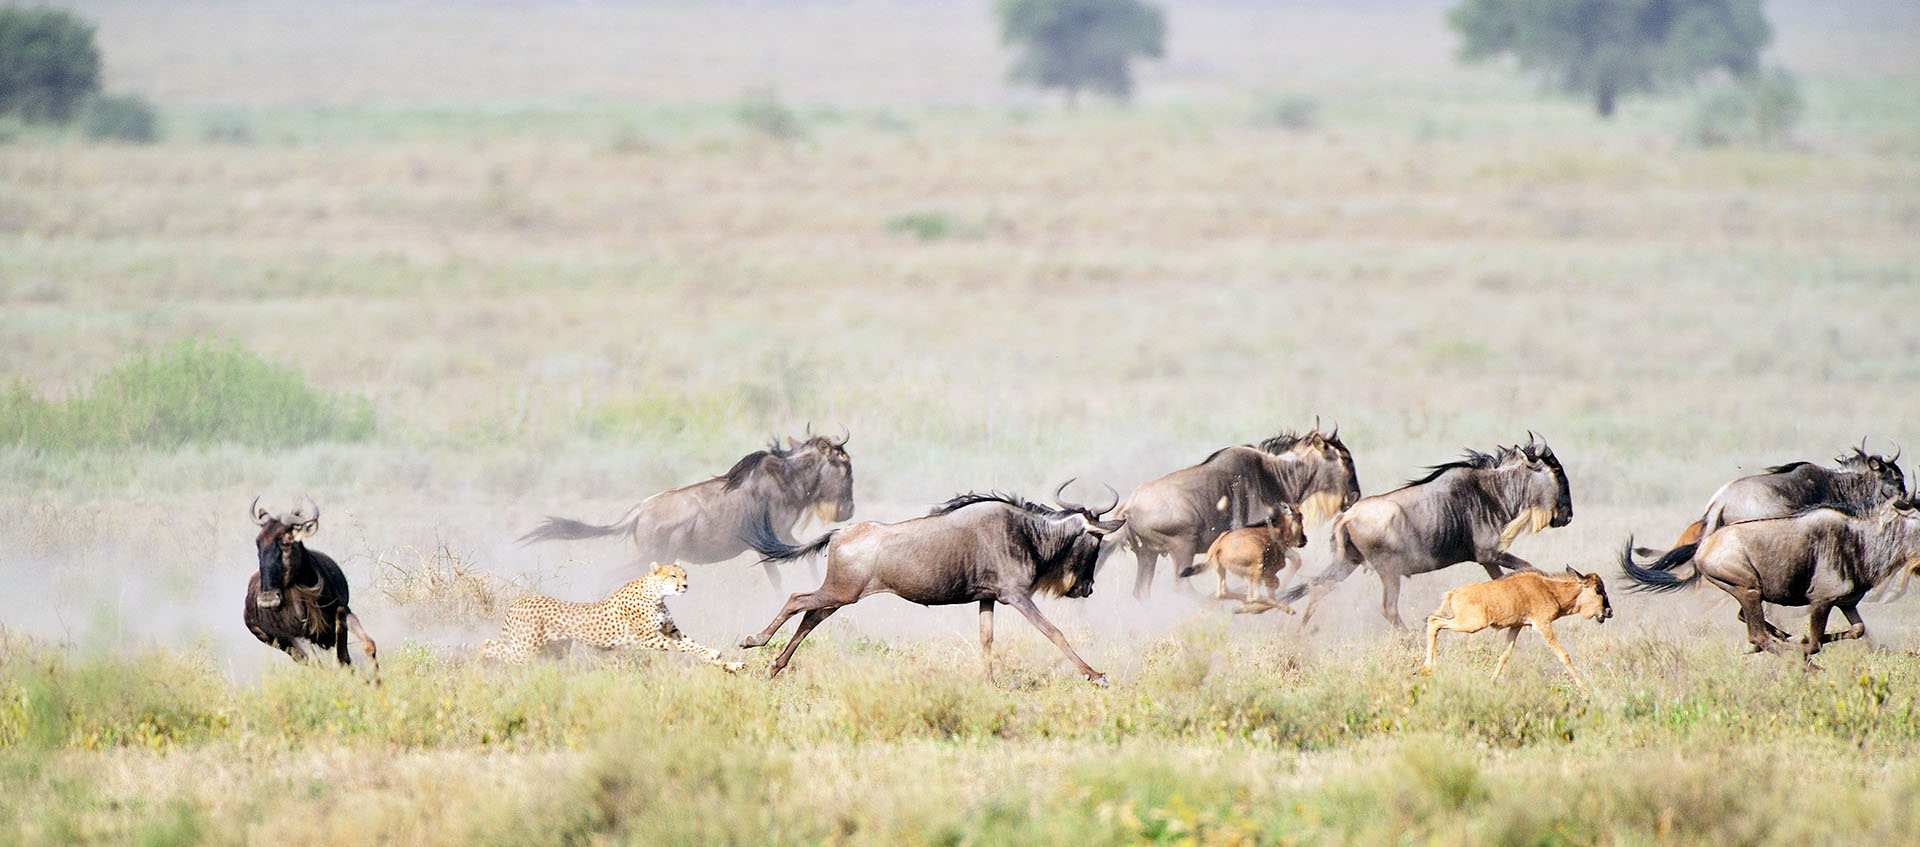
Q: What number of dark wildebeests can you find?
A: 7